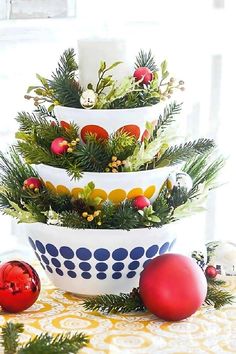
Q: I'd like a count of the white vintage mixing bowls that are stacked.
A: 3